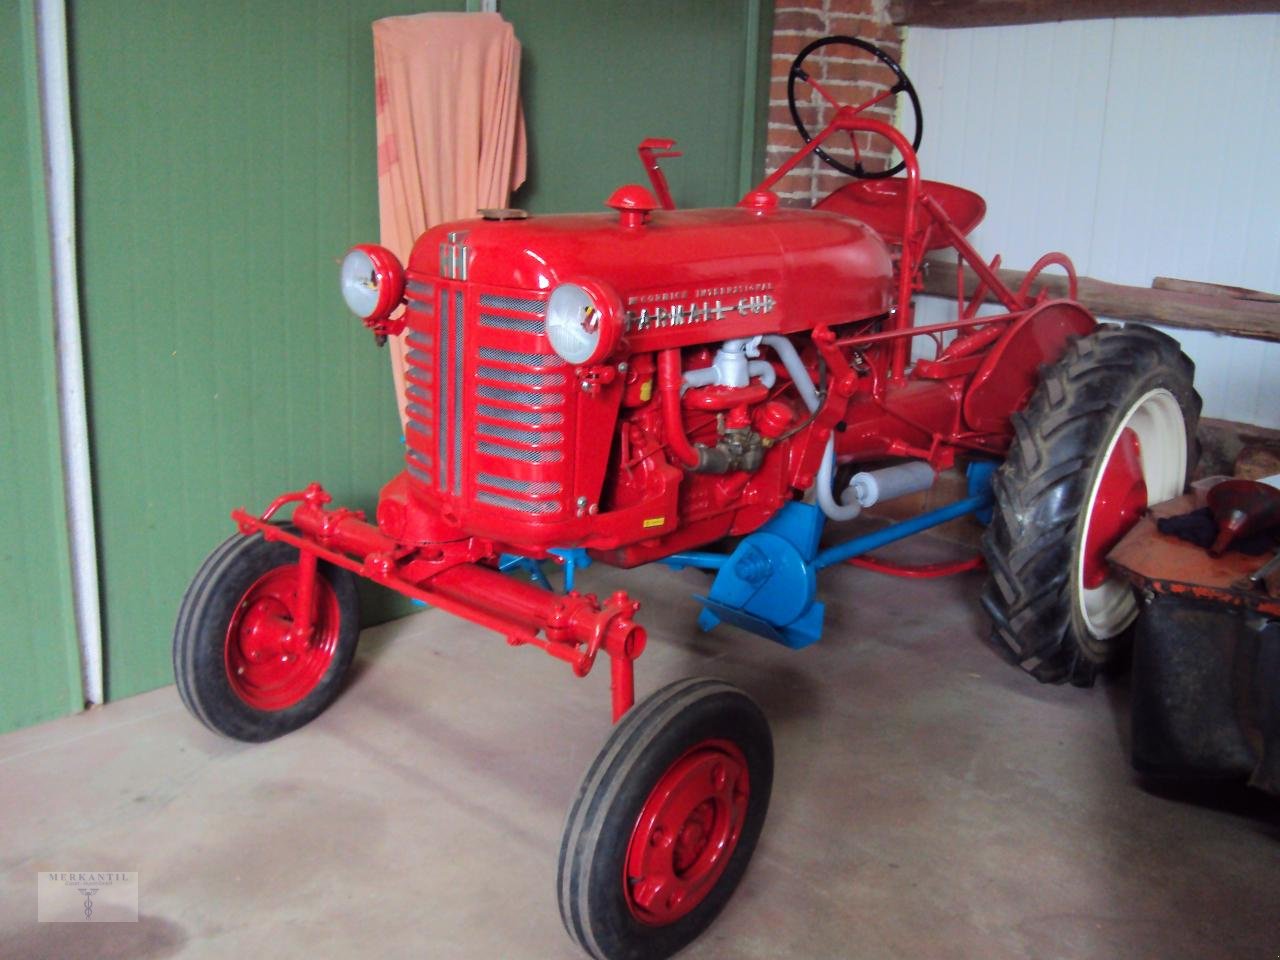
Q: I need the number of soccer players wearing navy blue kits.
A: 0